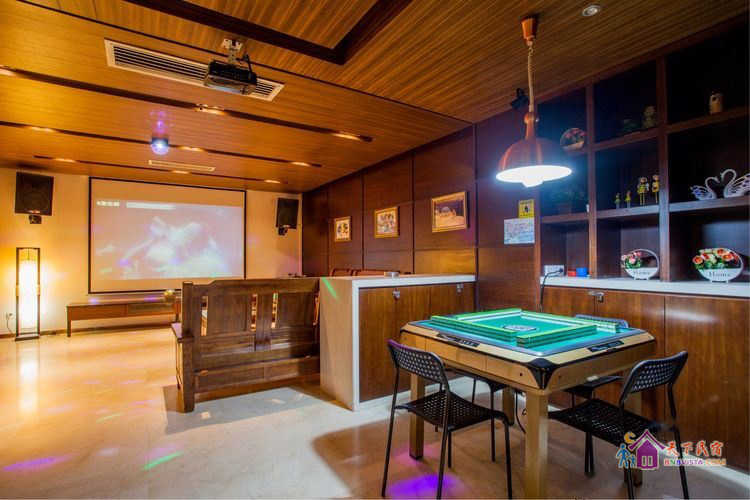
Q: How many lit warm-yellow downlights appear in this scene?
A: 9